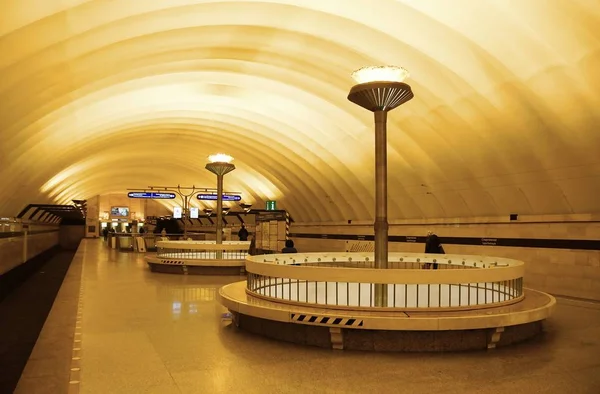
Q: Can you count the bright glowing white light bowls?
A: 2